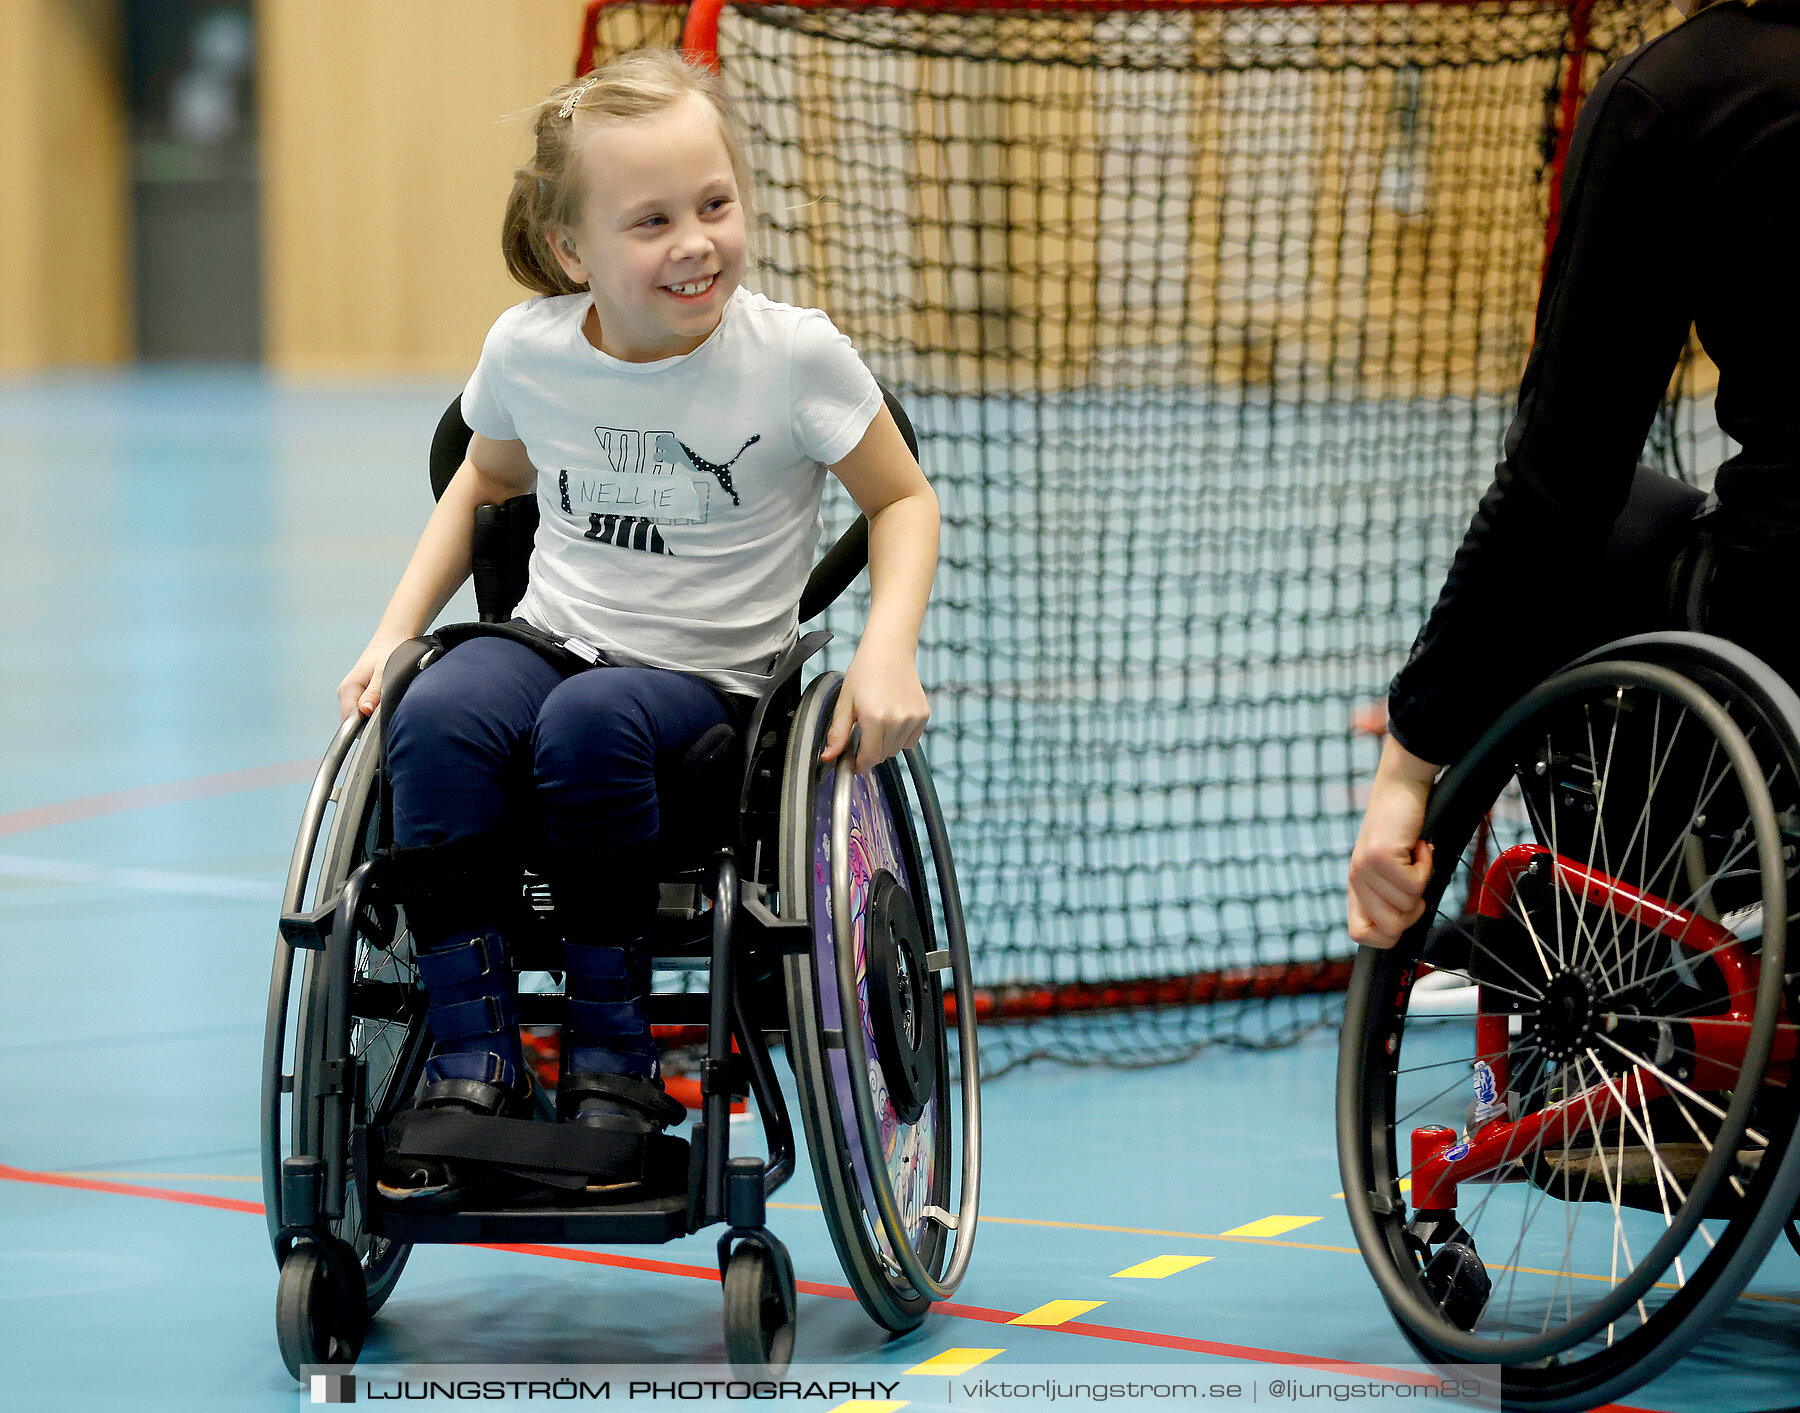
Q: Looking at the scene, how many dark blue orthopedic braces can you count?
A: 2